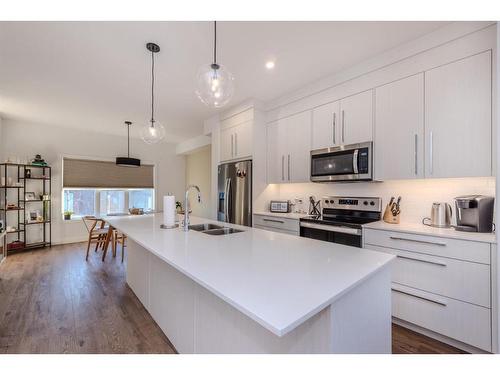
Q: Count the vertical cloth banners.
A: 0